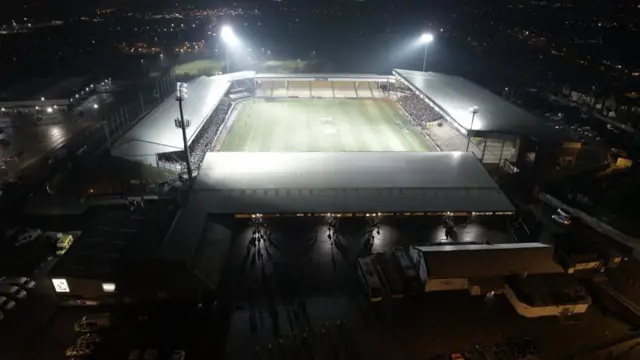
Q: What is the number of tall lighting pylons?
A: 4